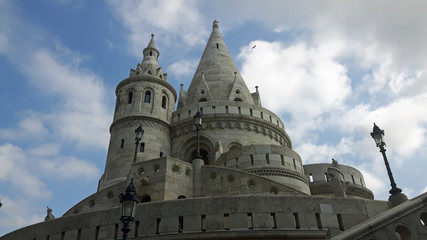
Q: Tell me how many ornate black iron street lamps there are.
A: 4